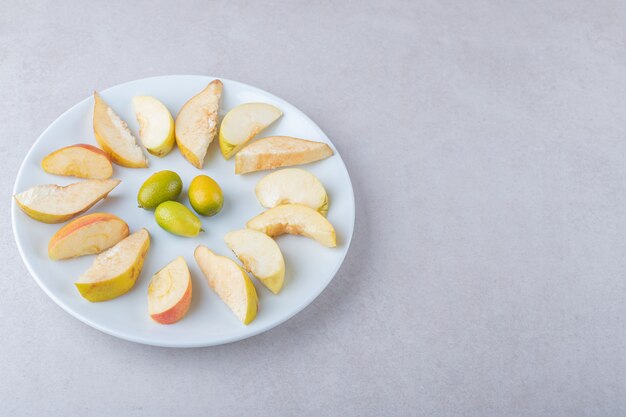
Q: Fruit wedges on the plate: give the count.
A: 14